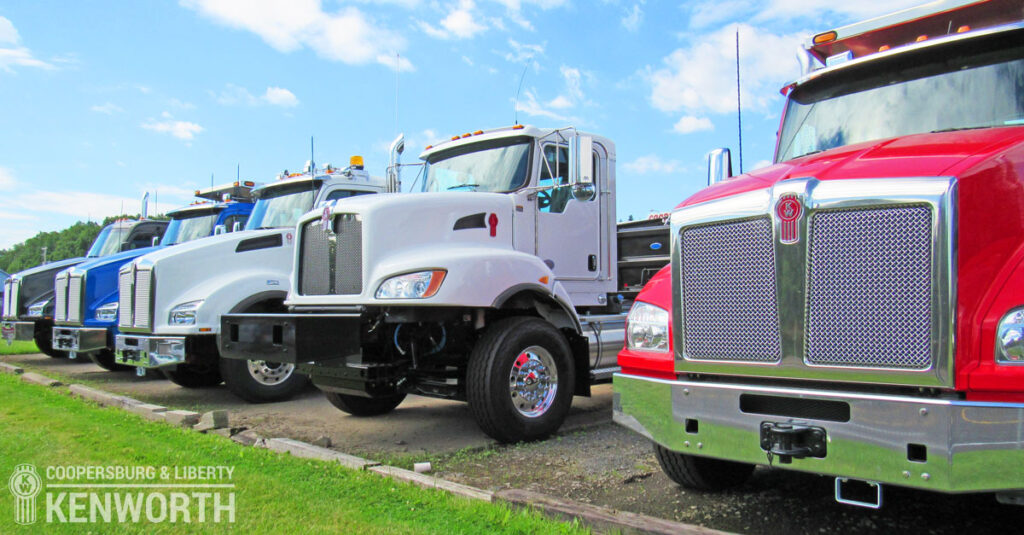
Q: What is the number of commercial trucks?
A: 5